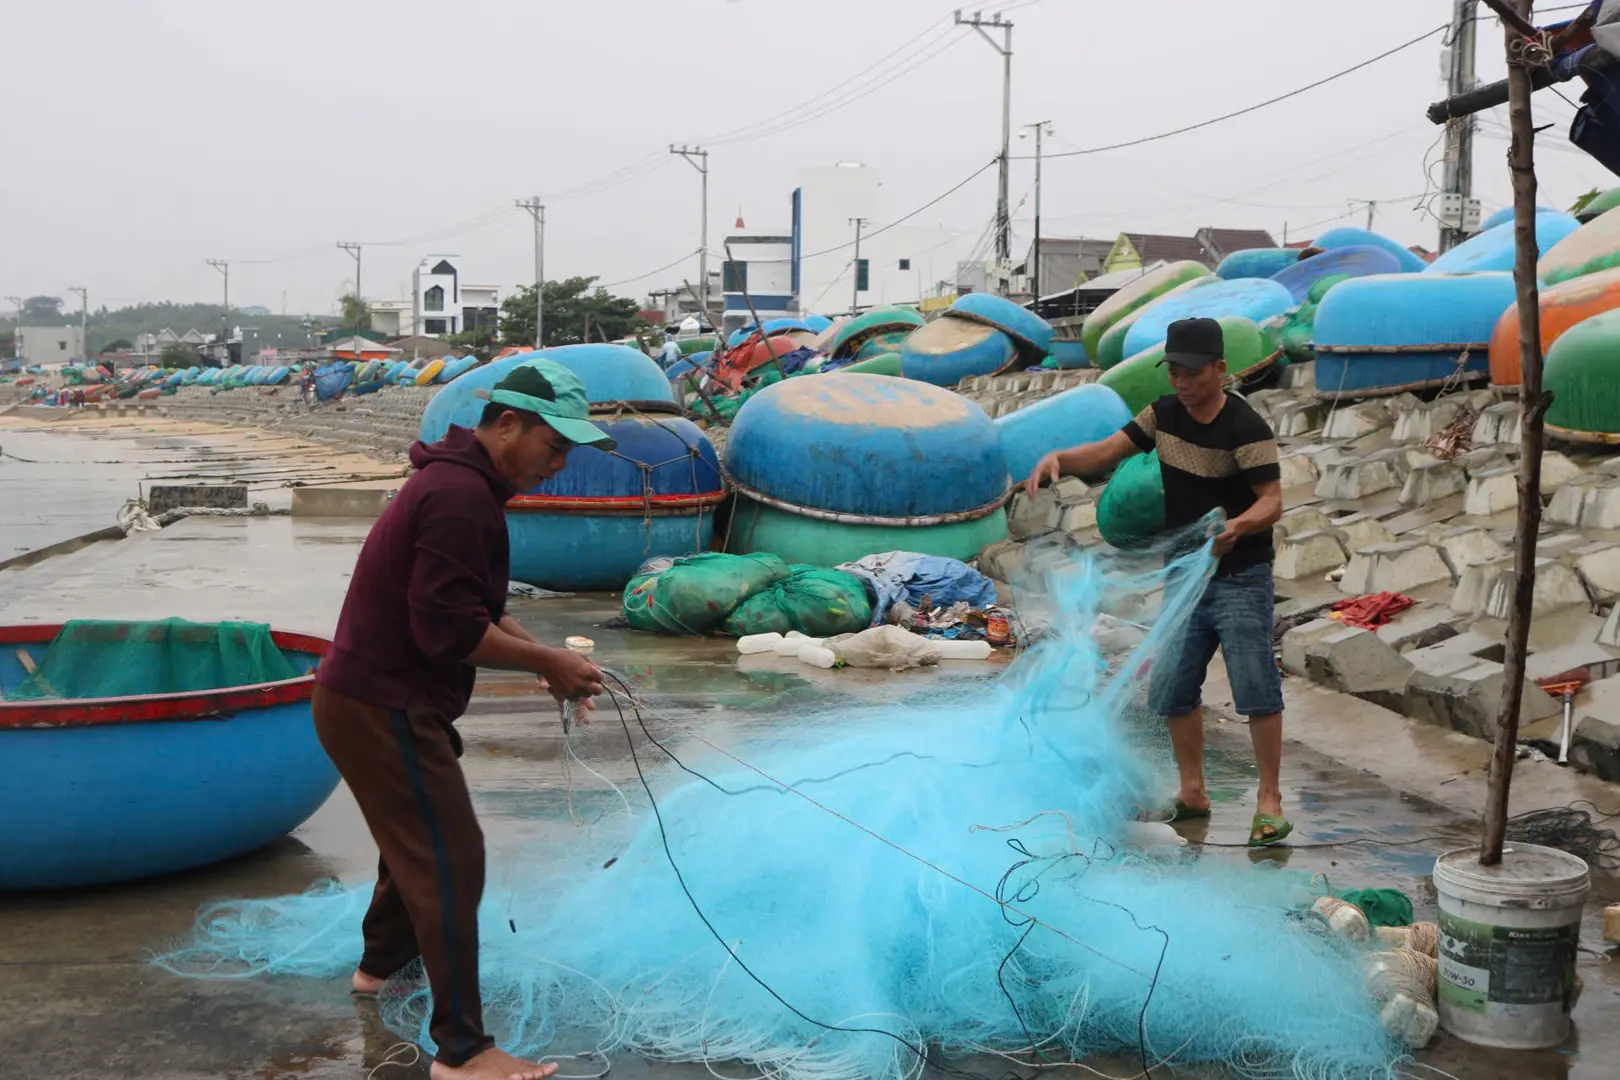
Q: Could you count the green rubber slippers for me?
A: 2